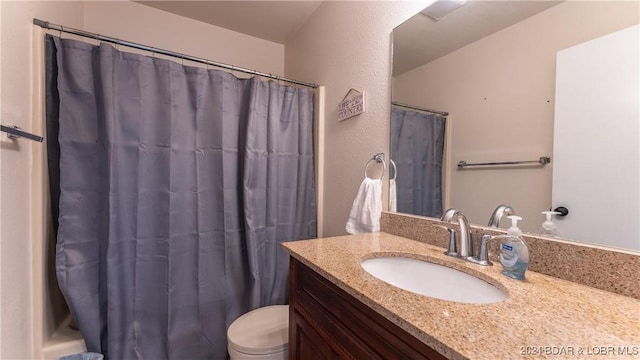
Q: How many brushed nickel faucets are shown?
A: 1